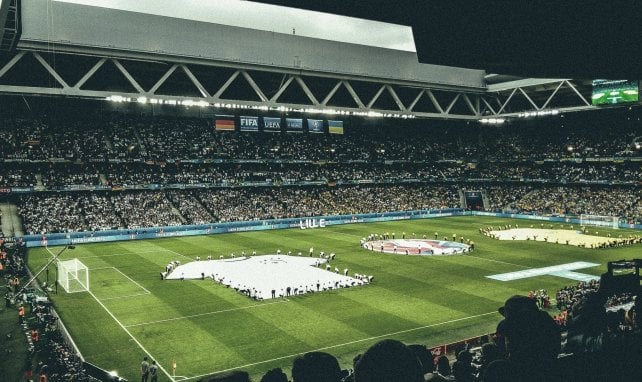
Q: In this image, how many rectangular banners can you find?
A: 6